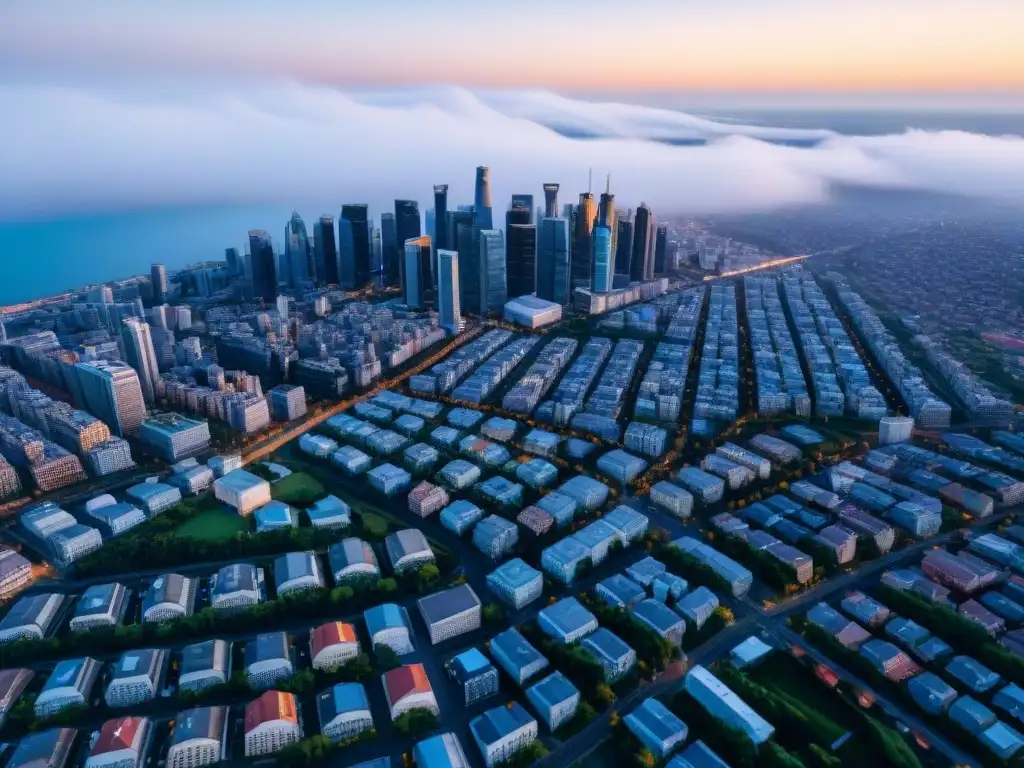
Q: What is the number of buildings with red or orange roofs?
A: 4